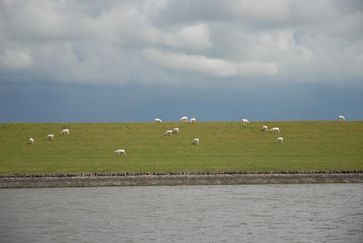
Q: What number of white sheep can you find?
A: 15